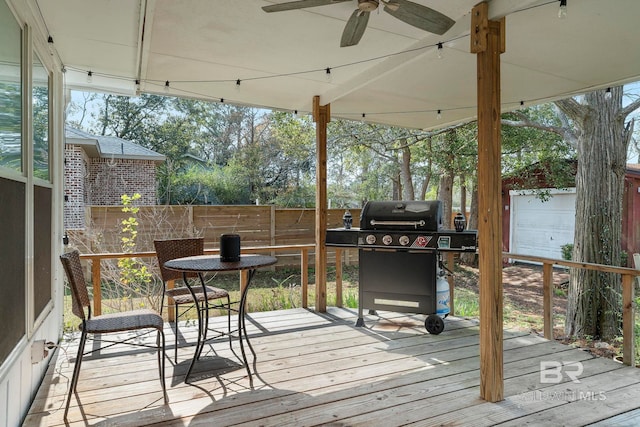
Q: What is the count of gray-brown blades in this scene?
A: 3